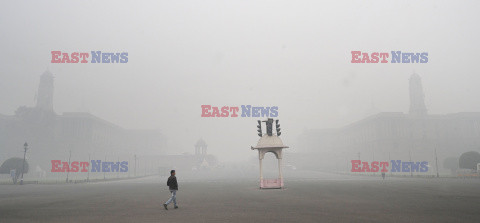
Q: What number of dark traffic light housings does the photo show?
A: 3